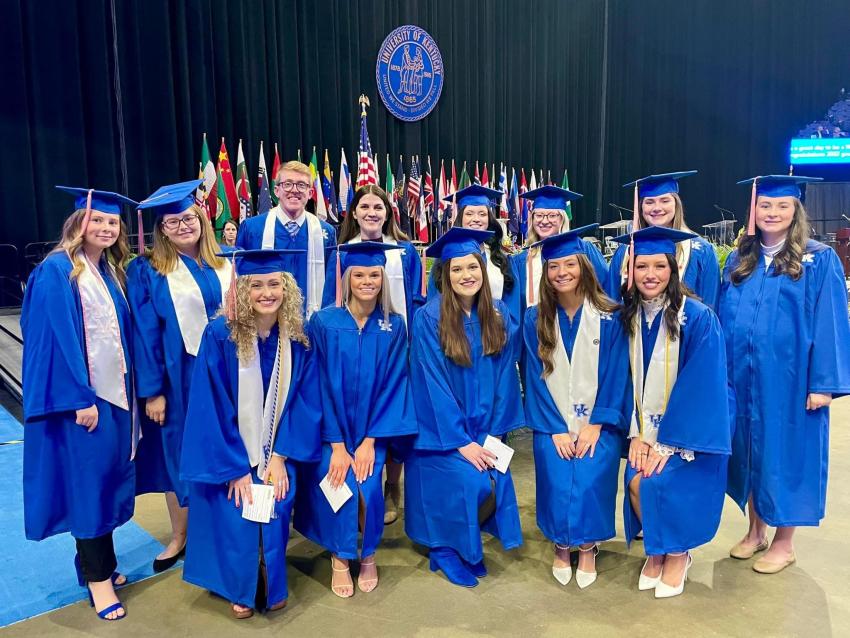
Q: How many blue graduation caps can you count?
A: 11